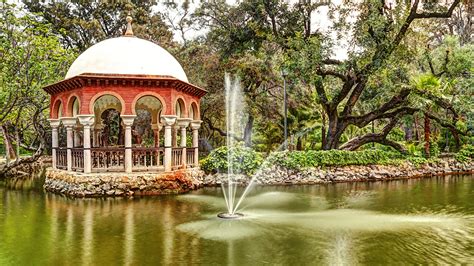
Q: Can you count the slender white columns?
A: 7